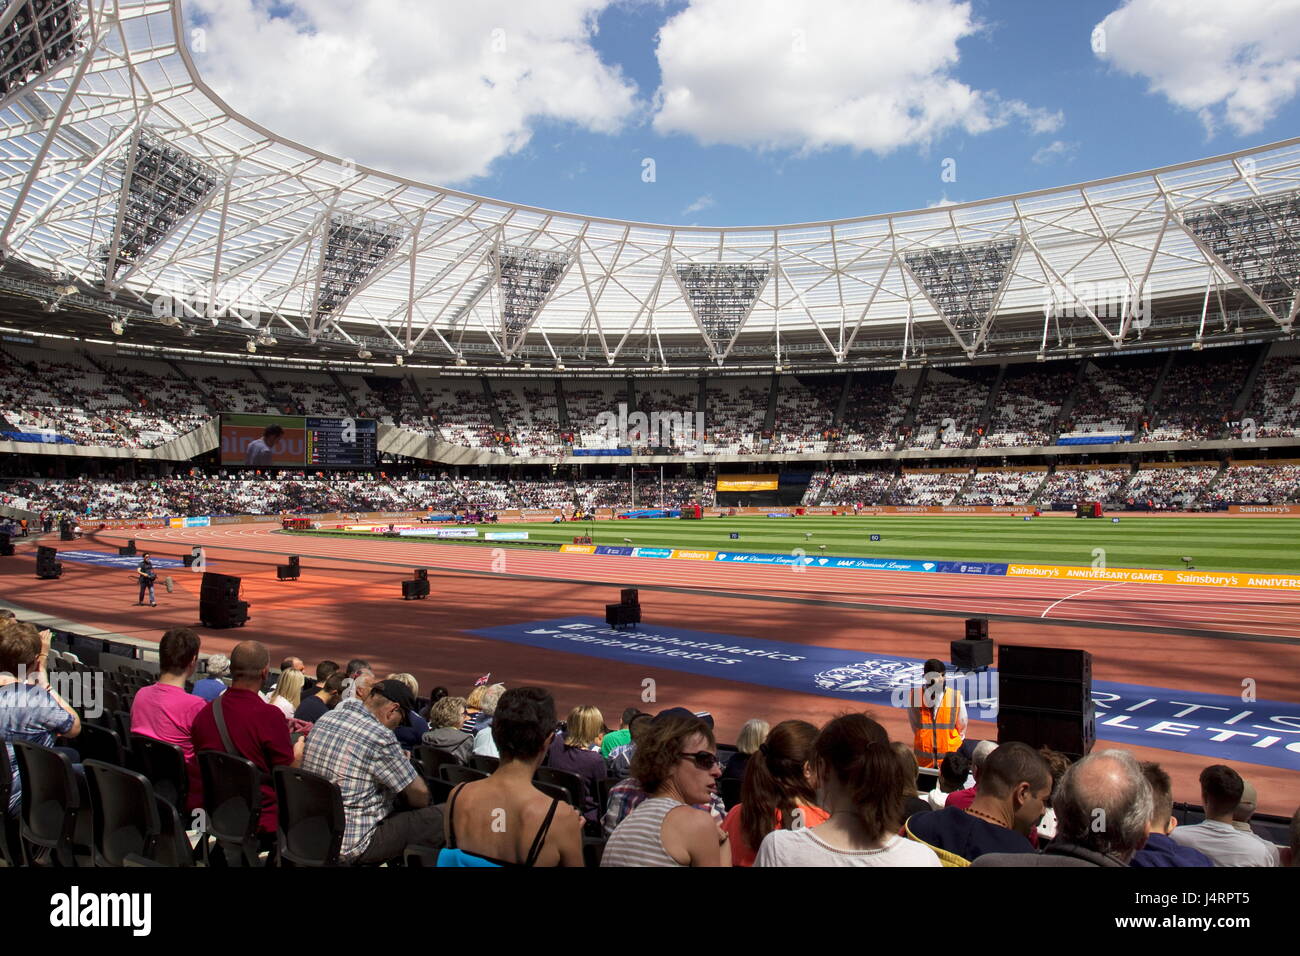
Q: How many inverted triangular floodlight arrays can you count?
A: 7